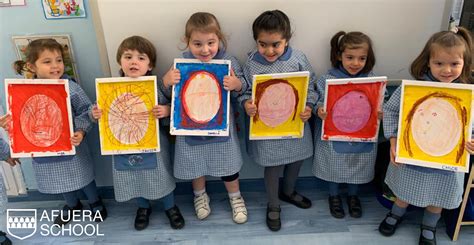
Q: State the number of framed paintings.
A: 6